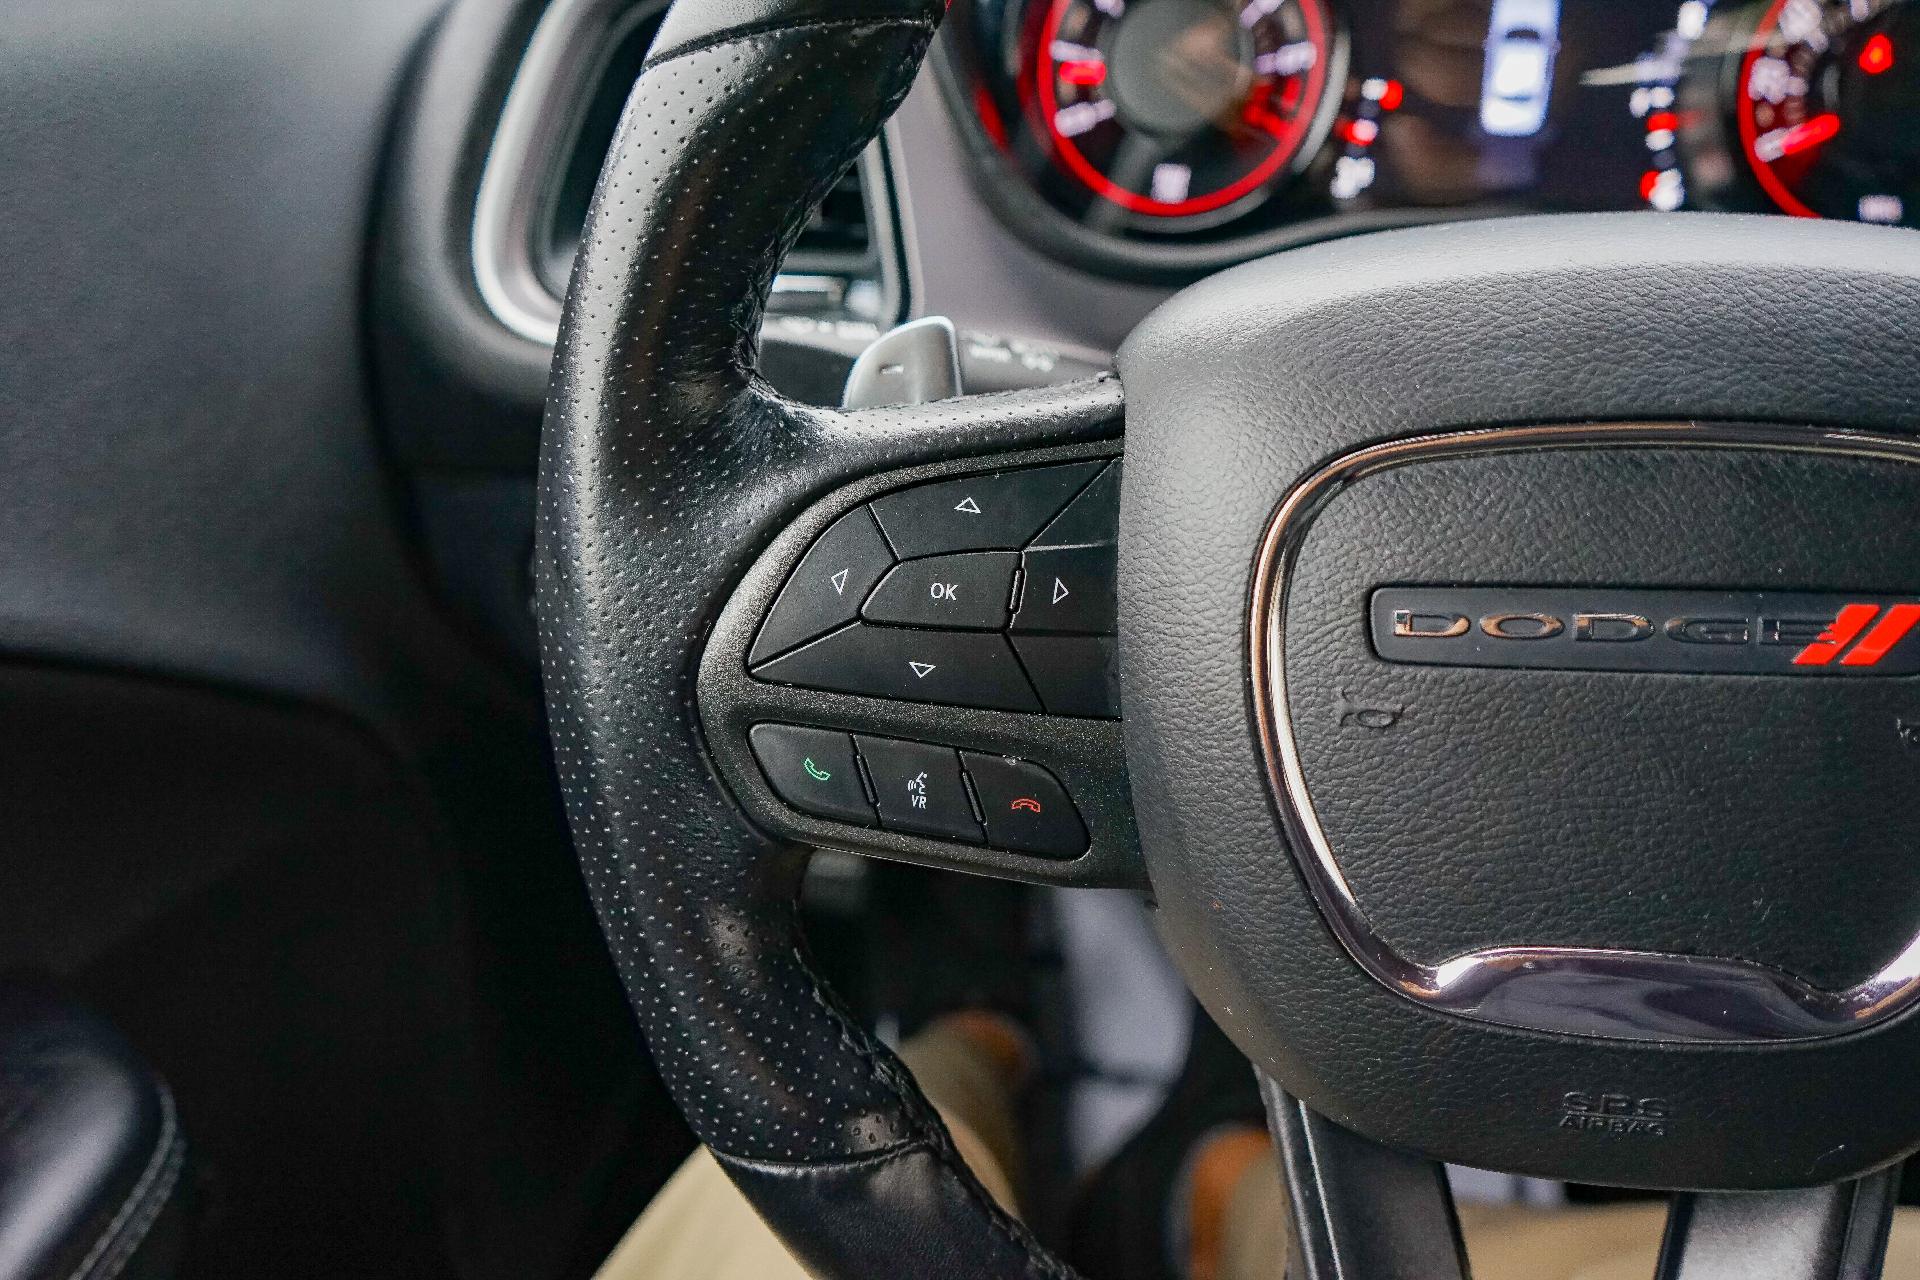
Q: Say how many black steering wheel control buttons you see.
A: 8